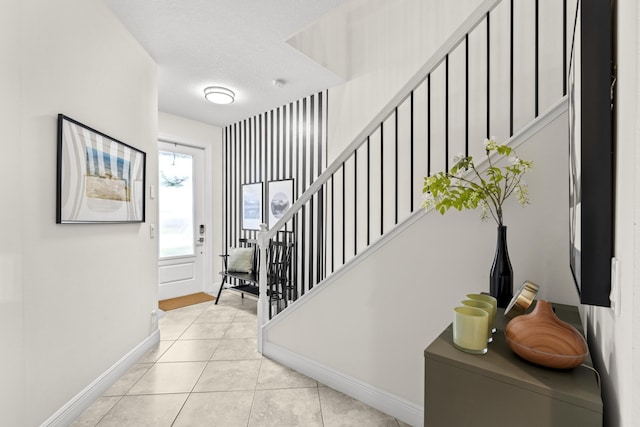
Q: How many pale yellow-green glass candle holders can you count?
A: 3